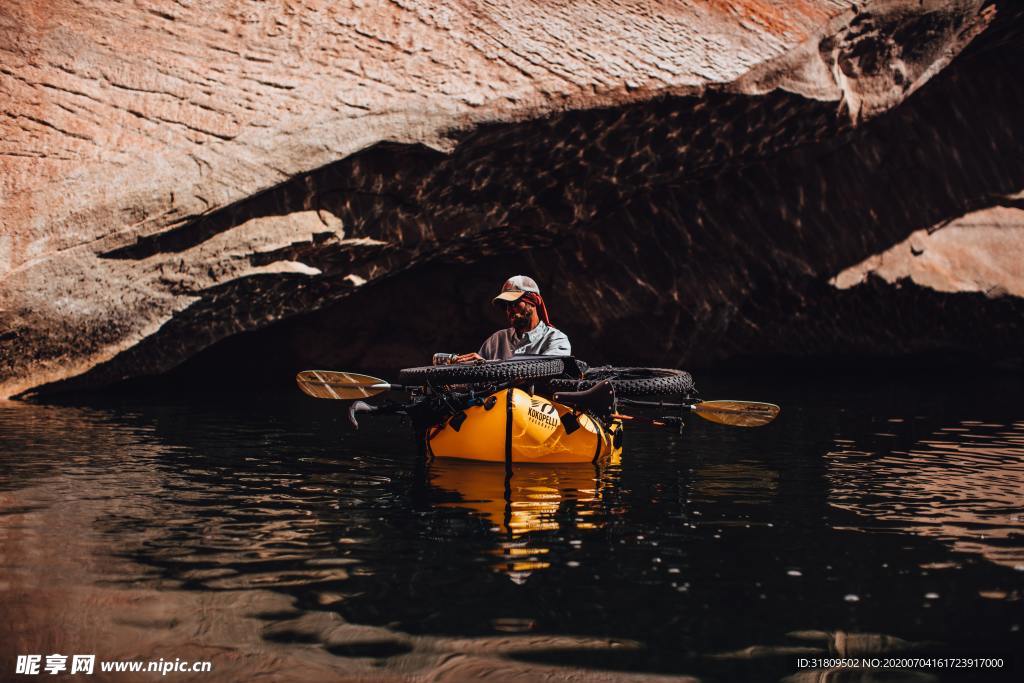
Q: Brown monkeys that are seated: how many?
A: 0